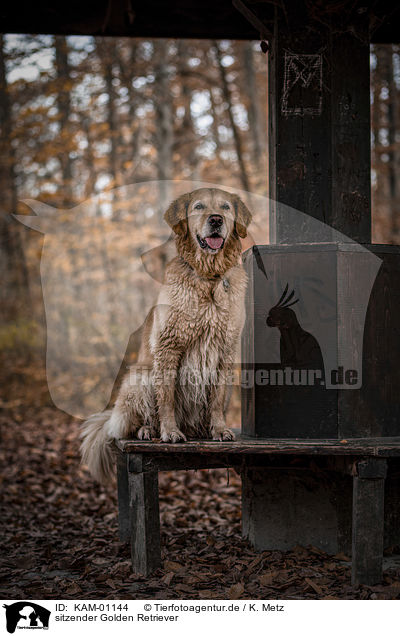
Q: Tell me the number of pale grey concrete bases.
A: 1